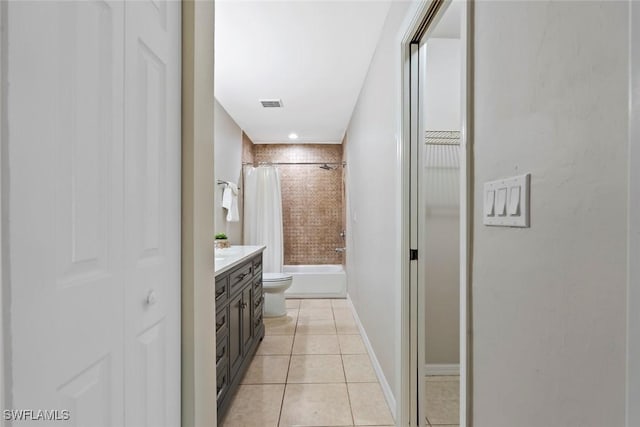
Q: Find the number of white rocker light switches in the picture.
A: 3